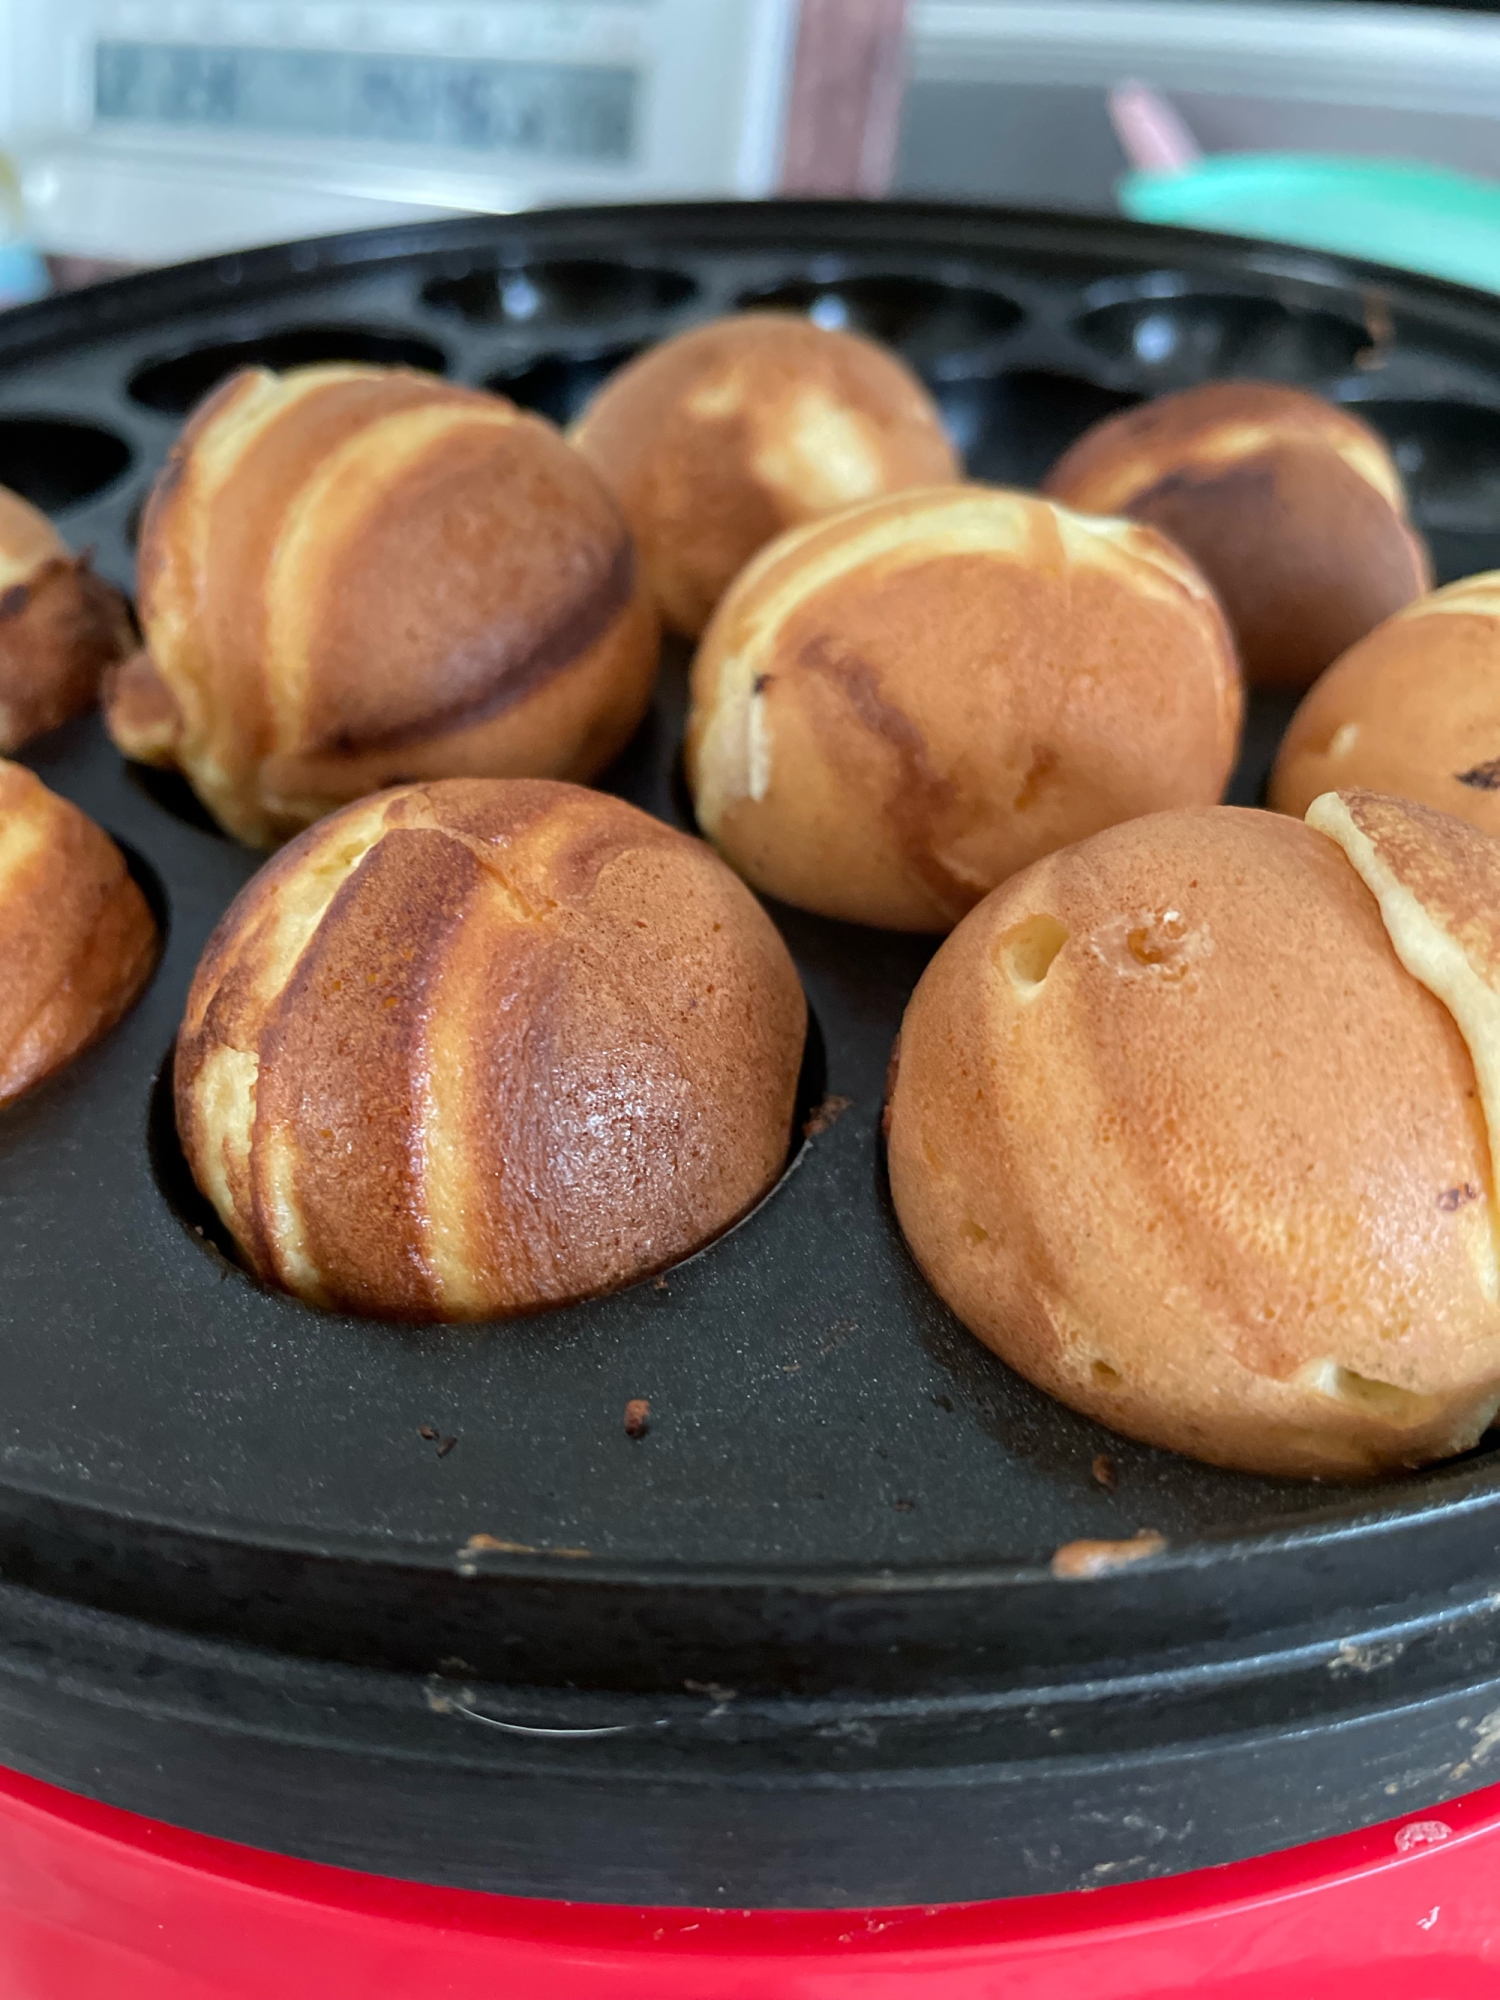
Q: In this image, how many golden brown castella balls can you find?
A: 9